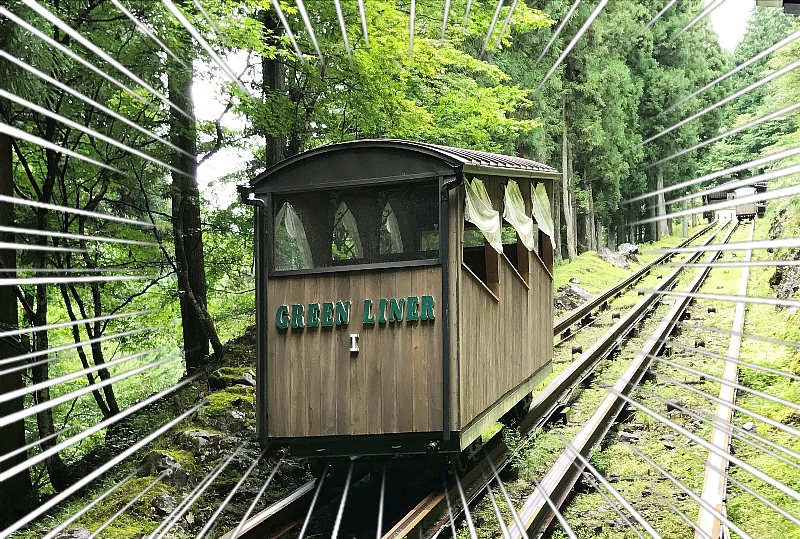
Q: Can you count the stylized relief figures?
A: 0